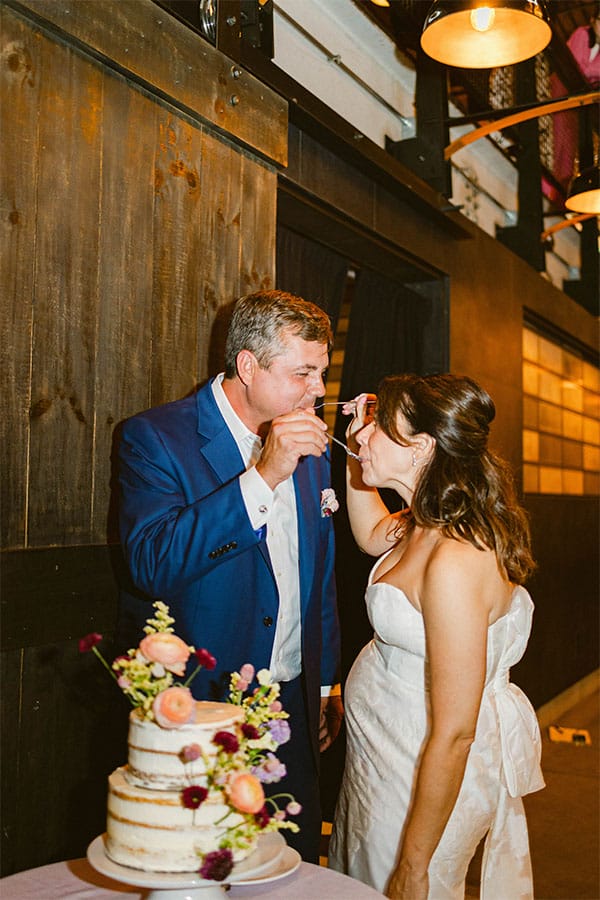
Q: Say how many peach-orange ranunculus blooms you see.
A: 3